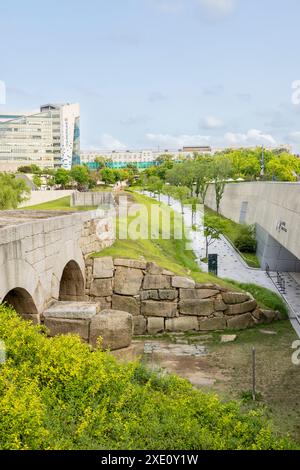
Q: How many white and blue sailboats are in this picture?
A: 0